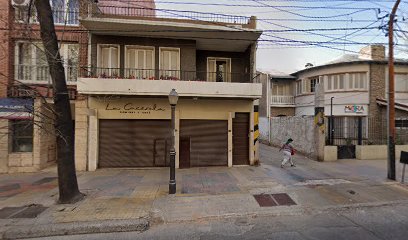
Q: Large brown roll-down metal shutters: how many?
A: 2